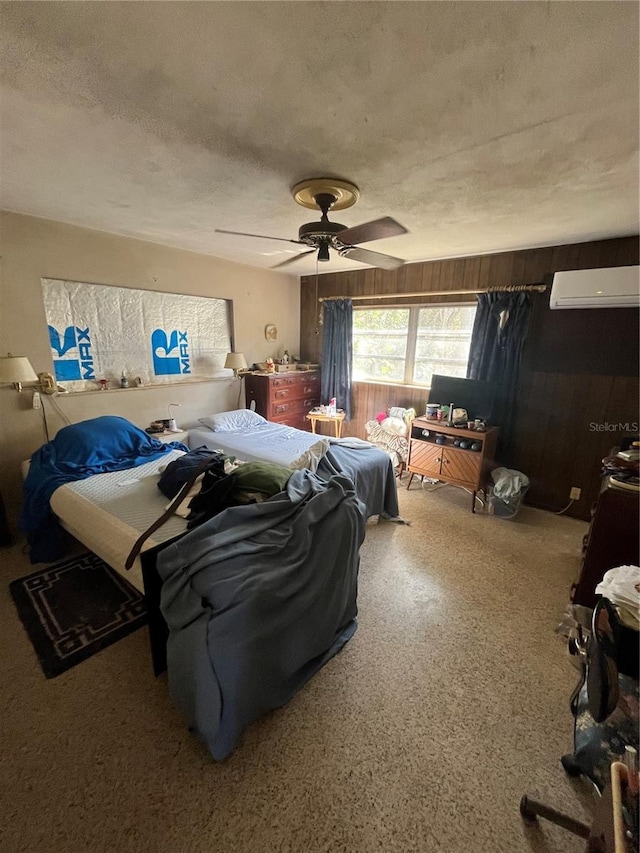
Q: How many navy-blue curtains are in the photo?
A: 2